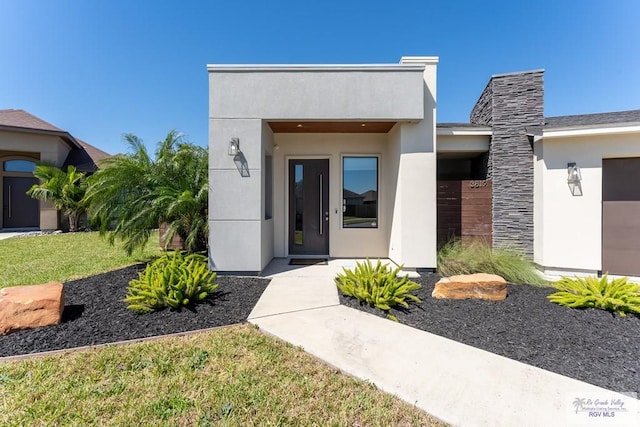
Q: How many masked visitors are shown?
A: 0